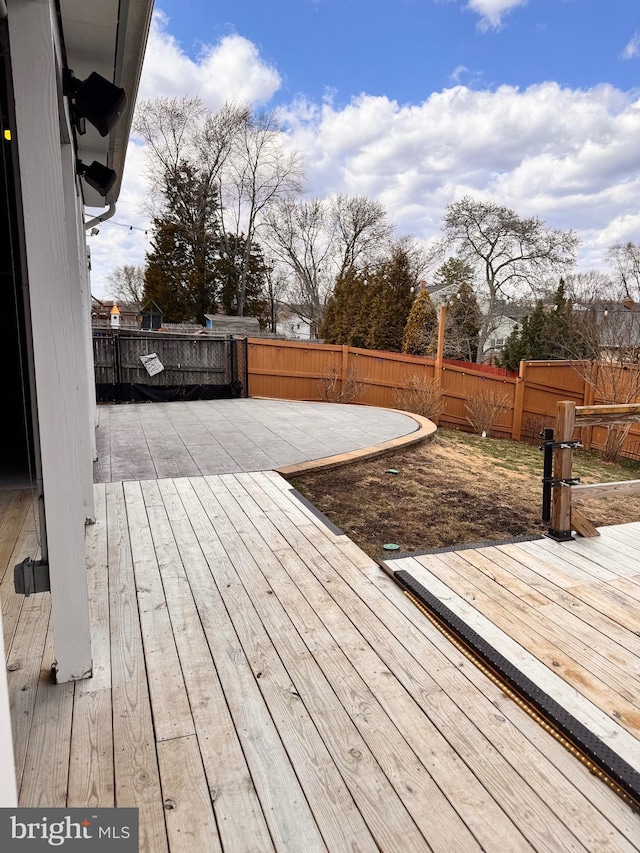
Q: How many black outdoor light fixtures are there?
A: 2